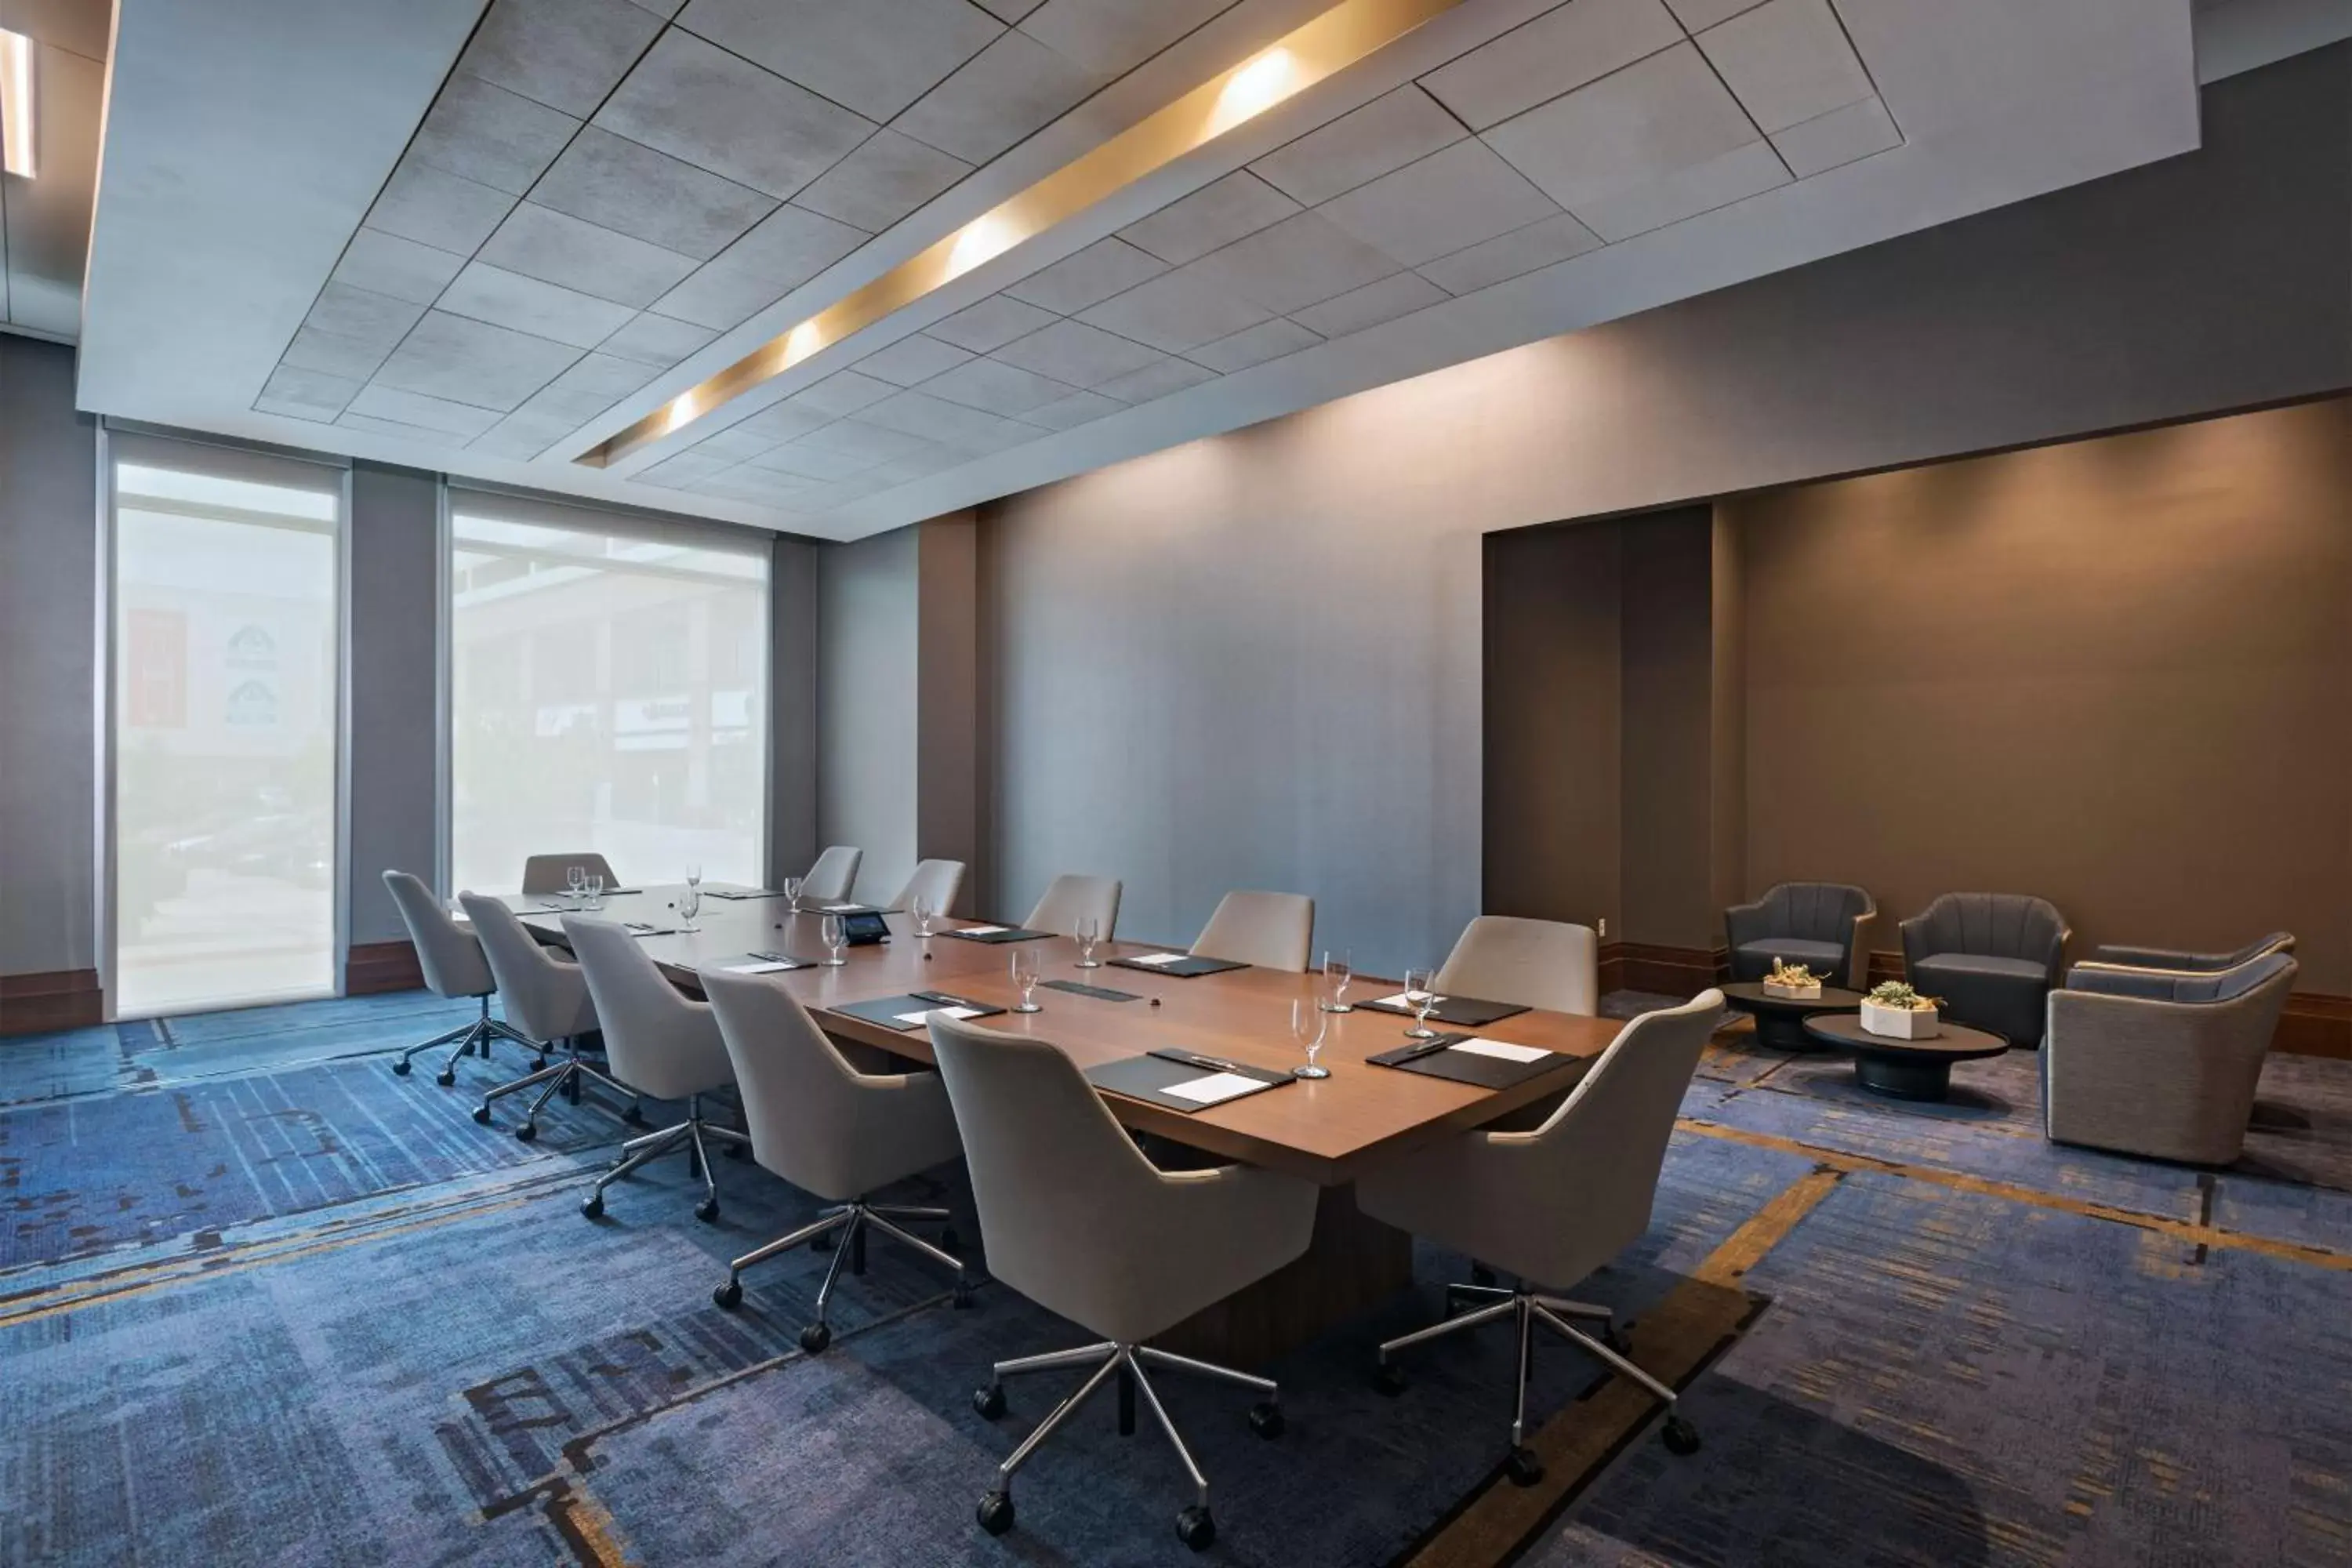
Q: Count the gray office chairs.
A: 12